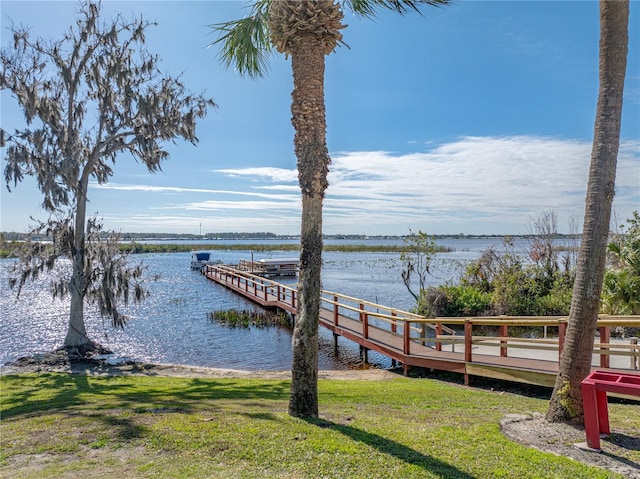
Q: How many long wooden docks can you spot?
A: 1